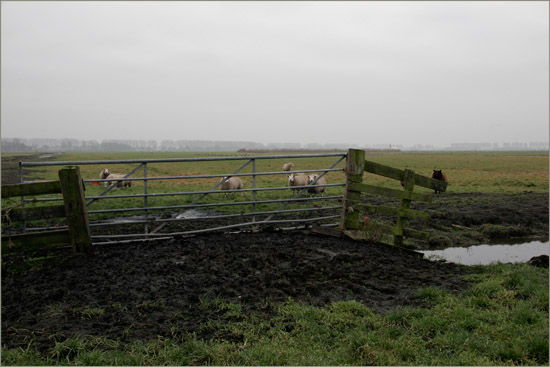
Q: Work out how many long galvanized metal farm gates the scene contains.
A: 1